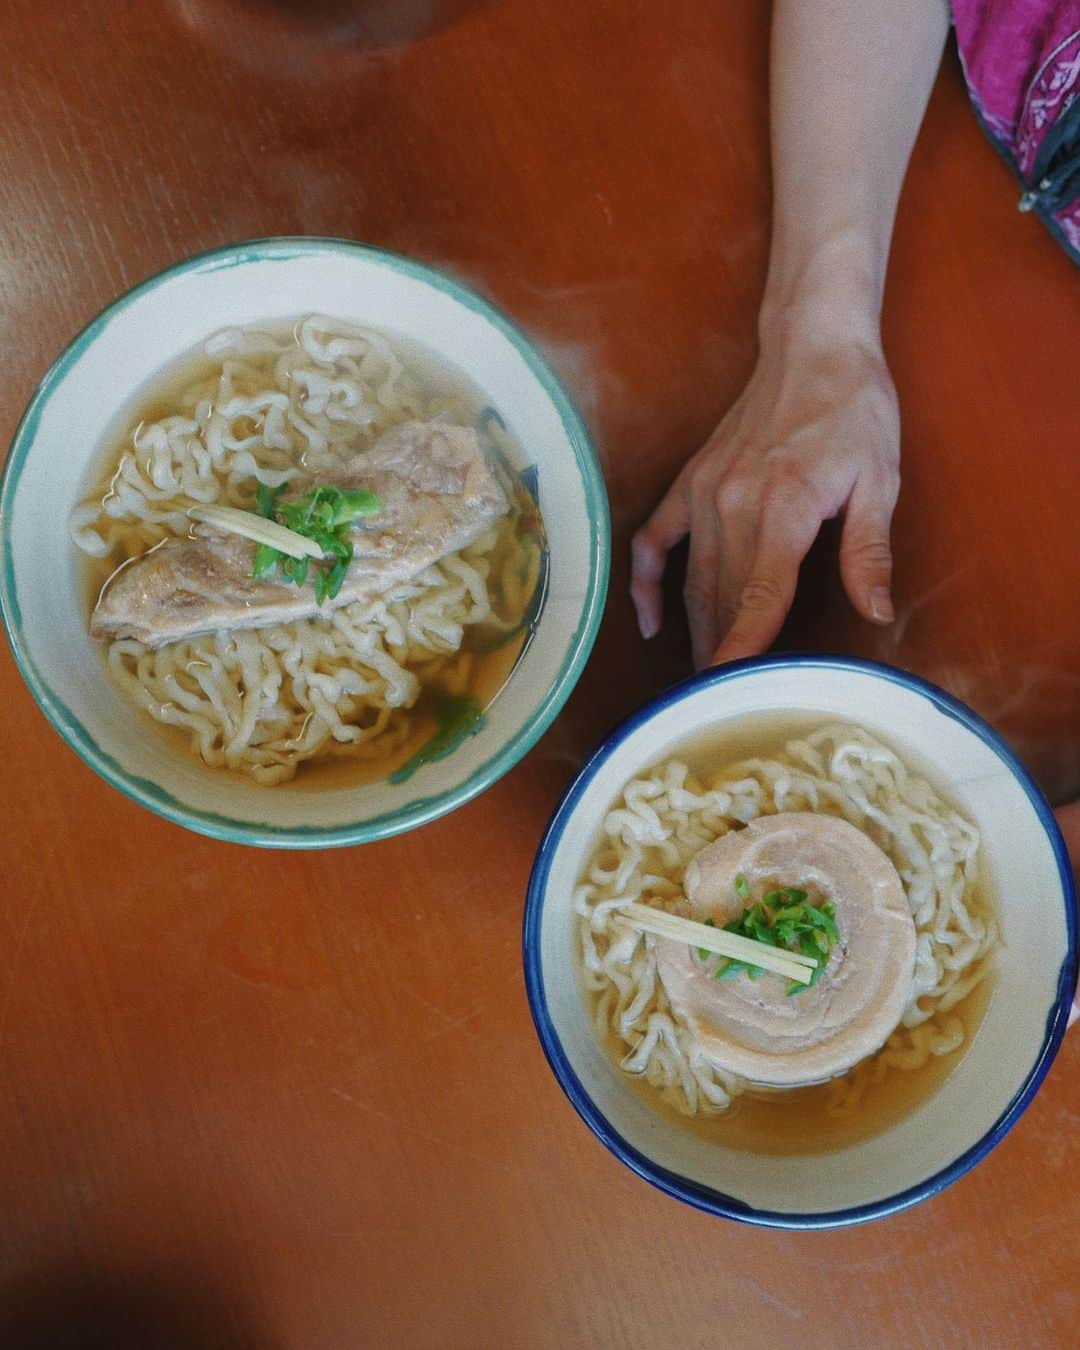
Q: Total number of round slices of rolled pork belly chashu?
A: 1